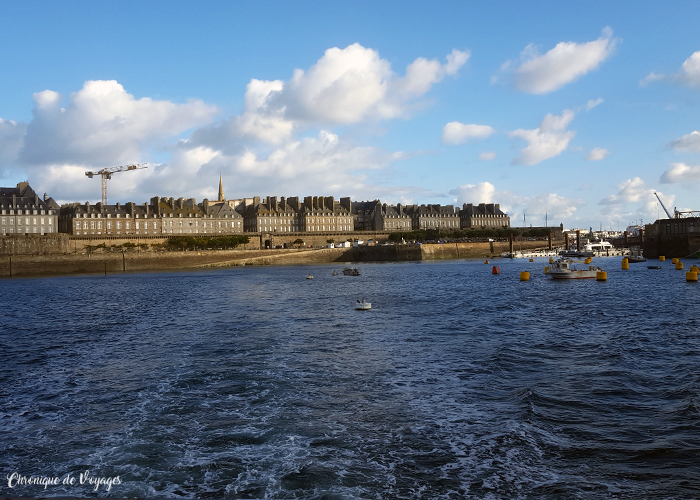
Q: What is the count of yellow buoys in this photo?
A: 15